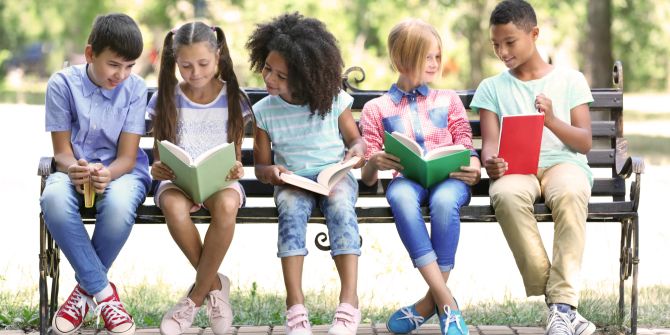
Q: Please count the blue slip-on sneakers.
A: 2